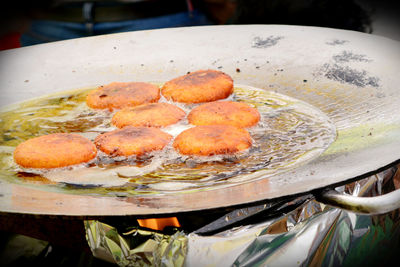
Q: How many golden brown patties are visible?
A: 7